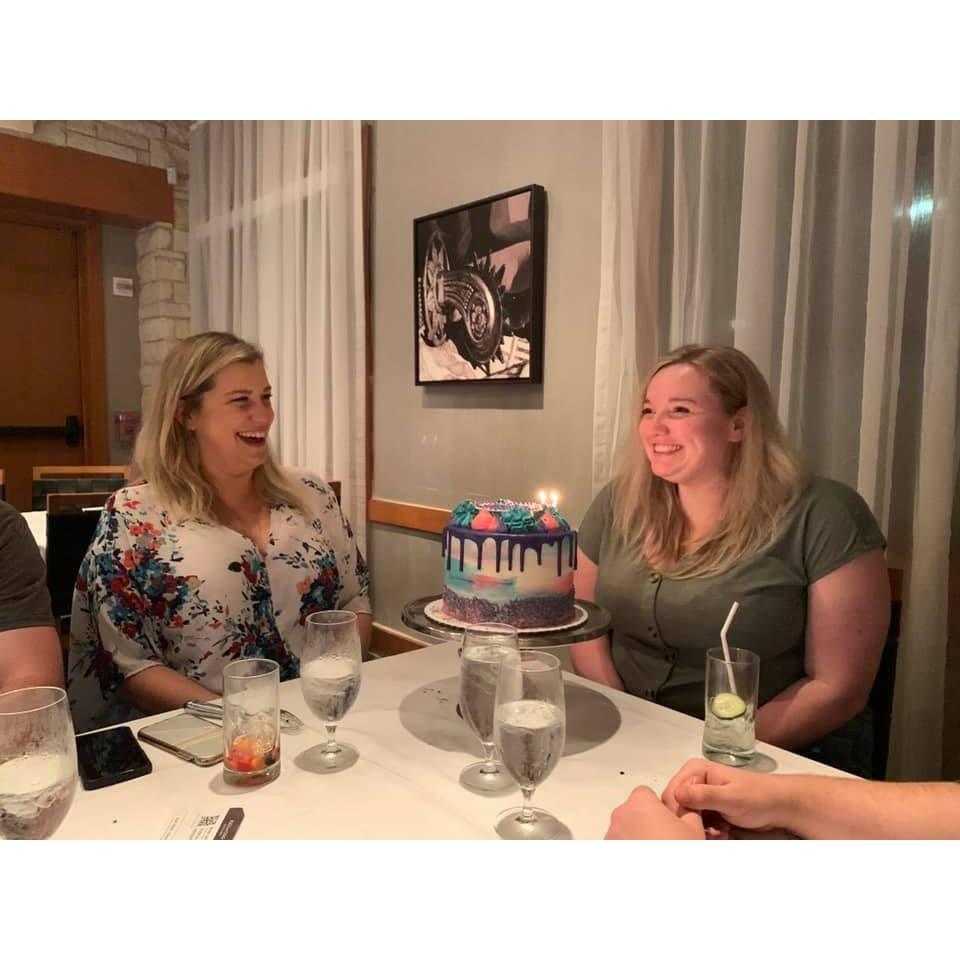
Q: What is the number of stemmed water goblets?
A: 4